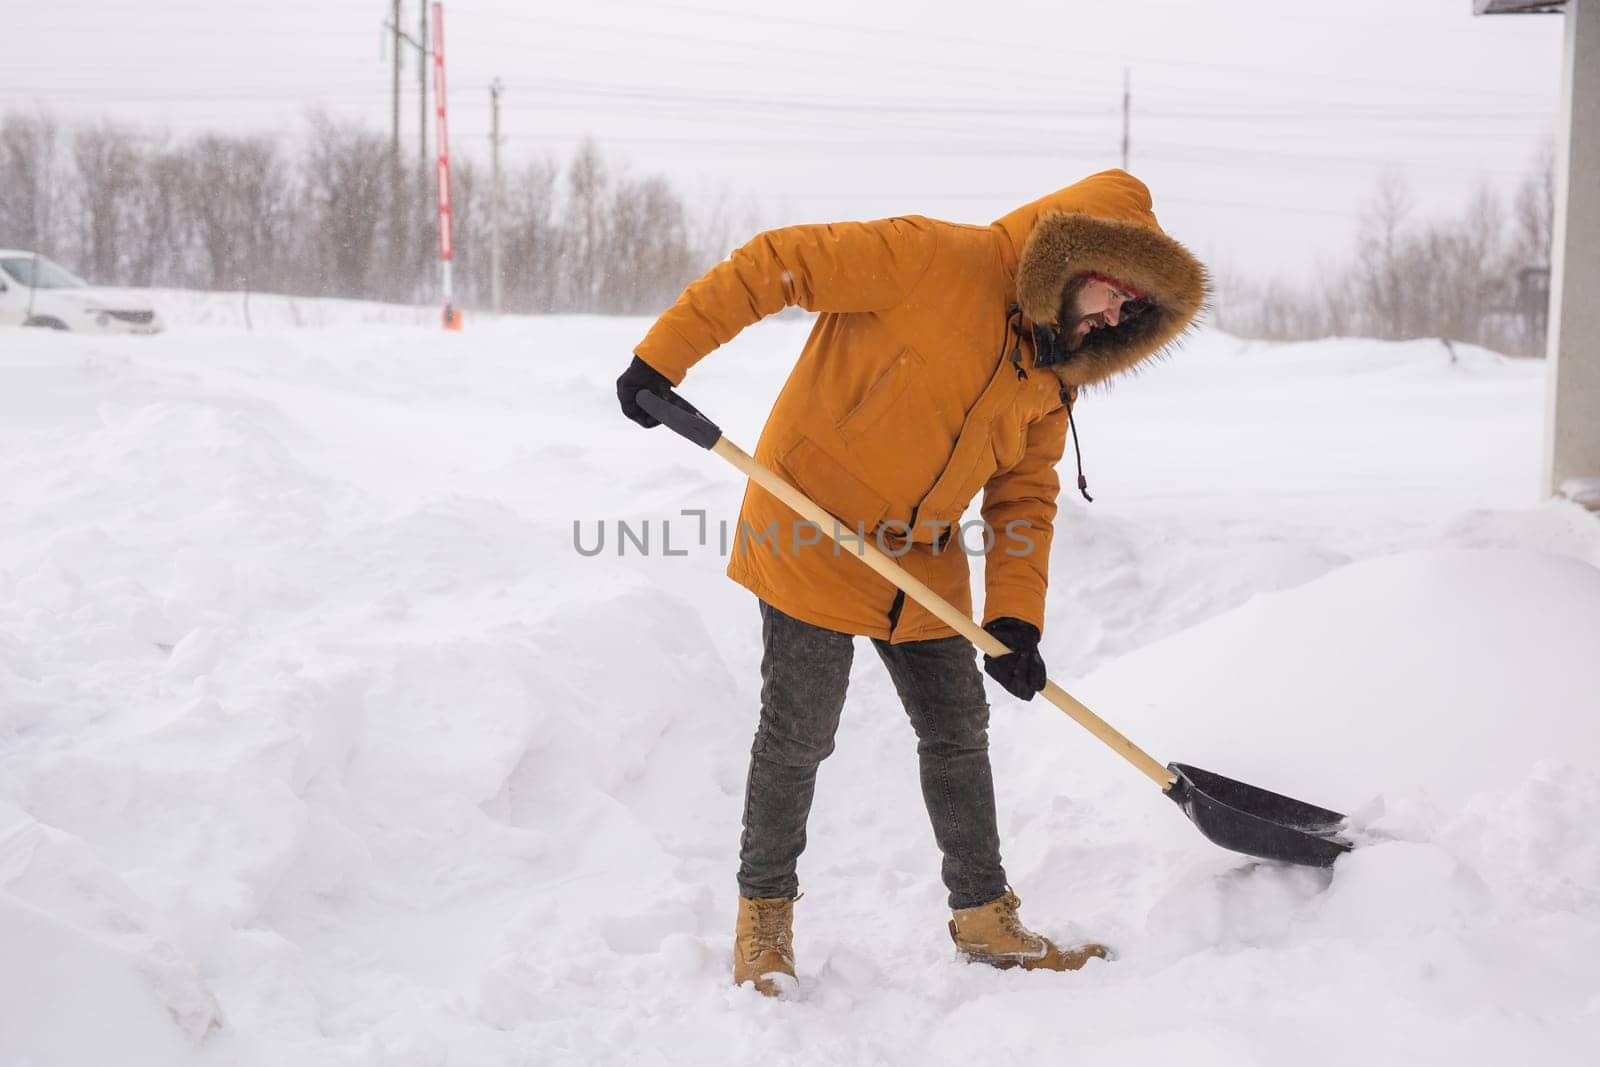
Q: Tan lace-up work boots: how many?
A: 2